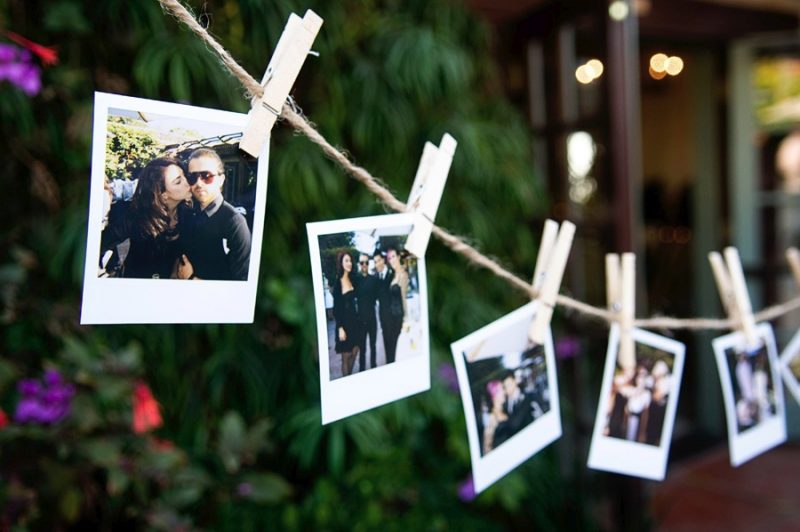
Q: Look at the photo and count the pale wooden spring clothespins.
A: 6